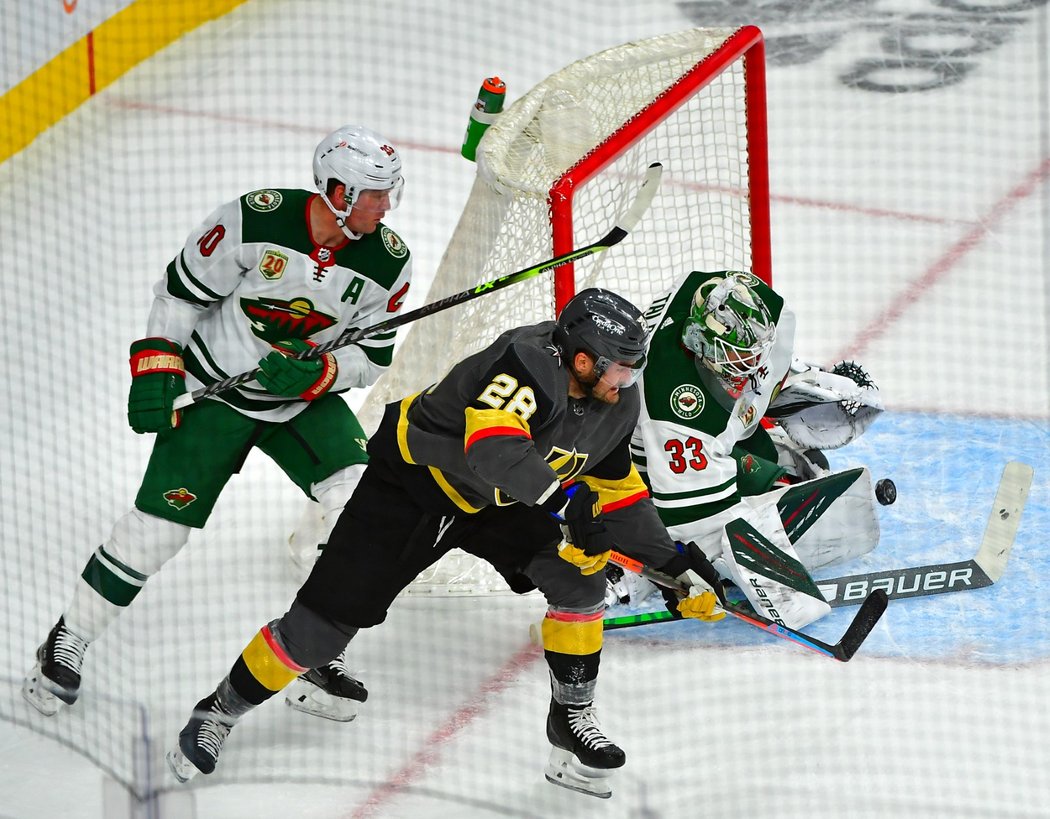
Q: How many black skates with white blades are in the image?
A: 4